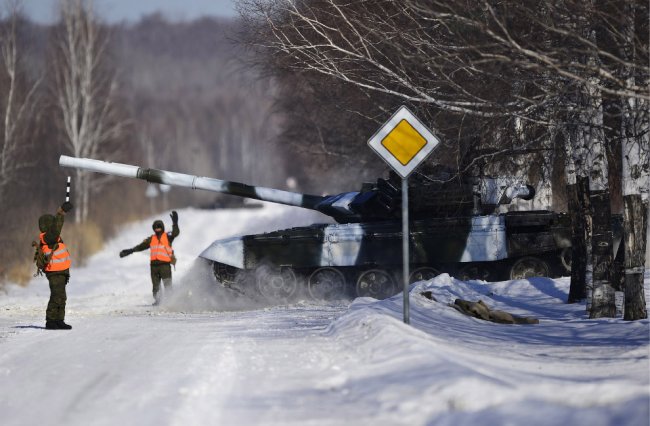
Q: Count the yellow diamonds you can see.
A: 1